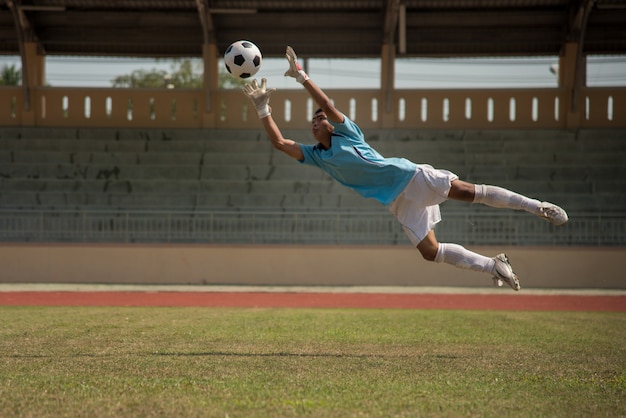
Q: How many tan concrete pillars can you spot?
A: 4